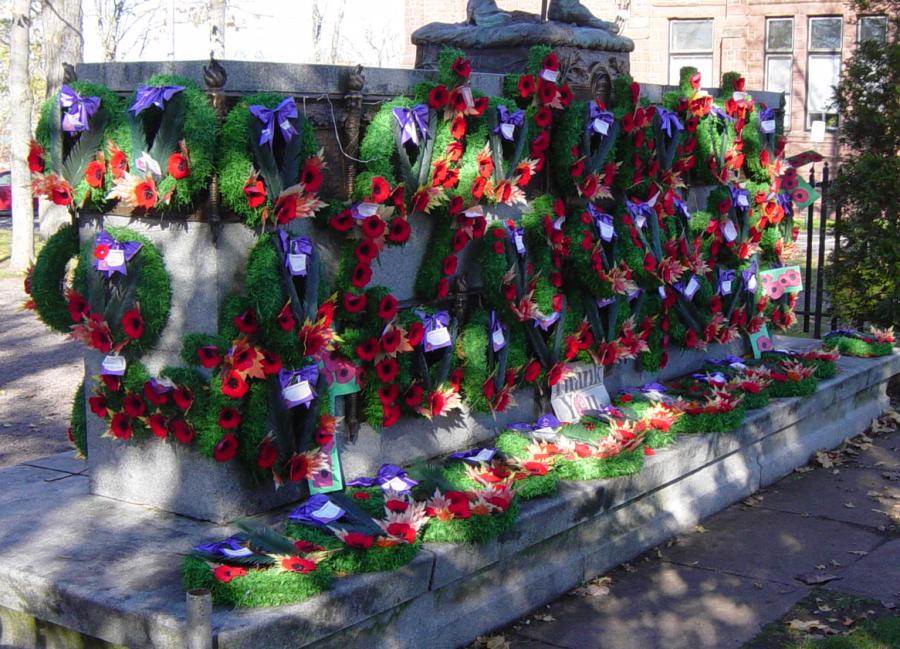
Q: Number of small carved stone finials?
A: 3